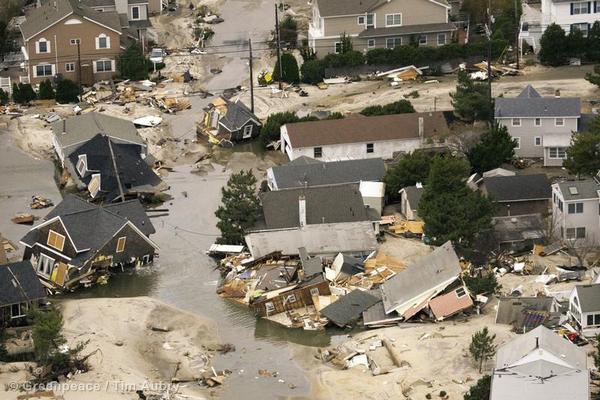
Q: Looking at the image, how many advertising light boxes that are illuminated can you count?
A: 0